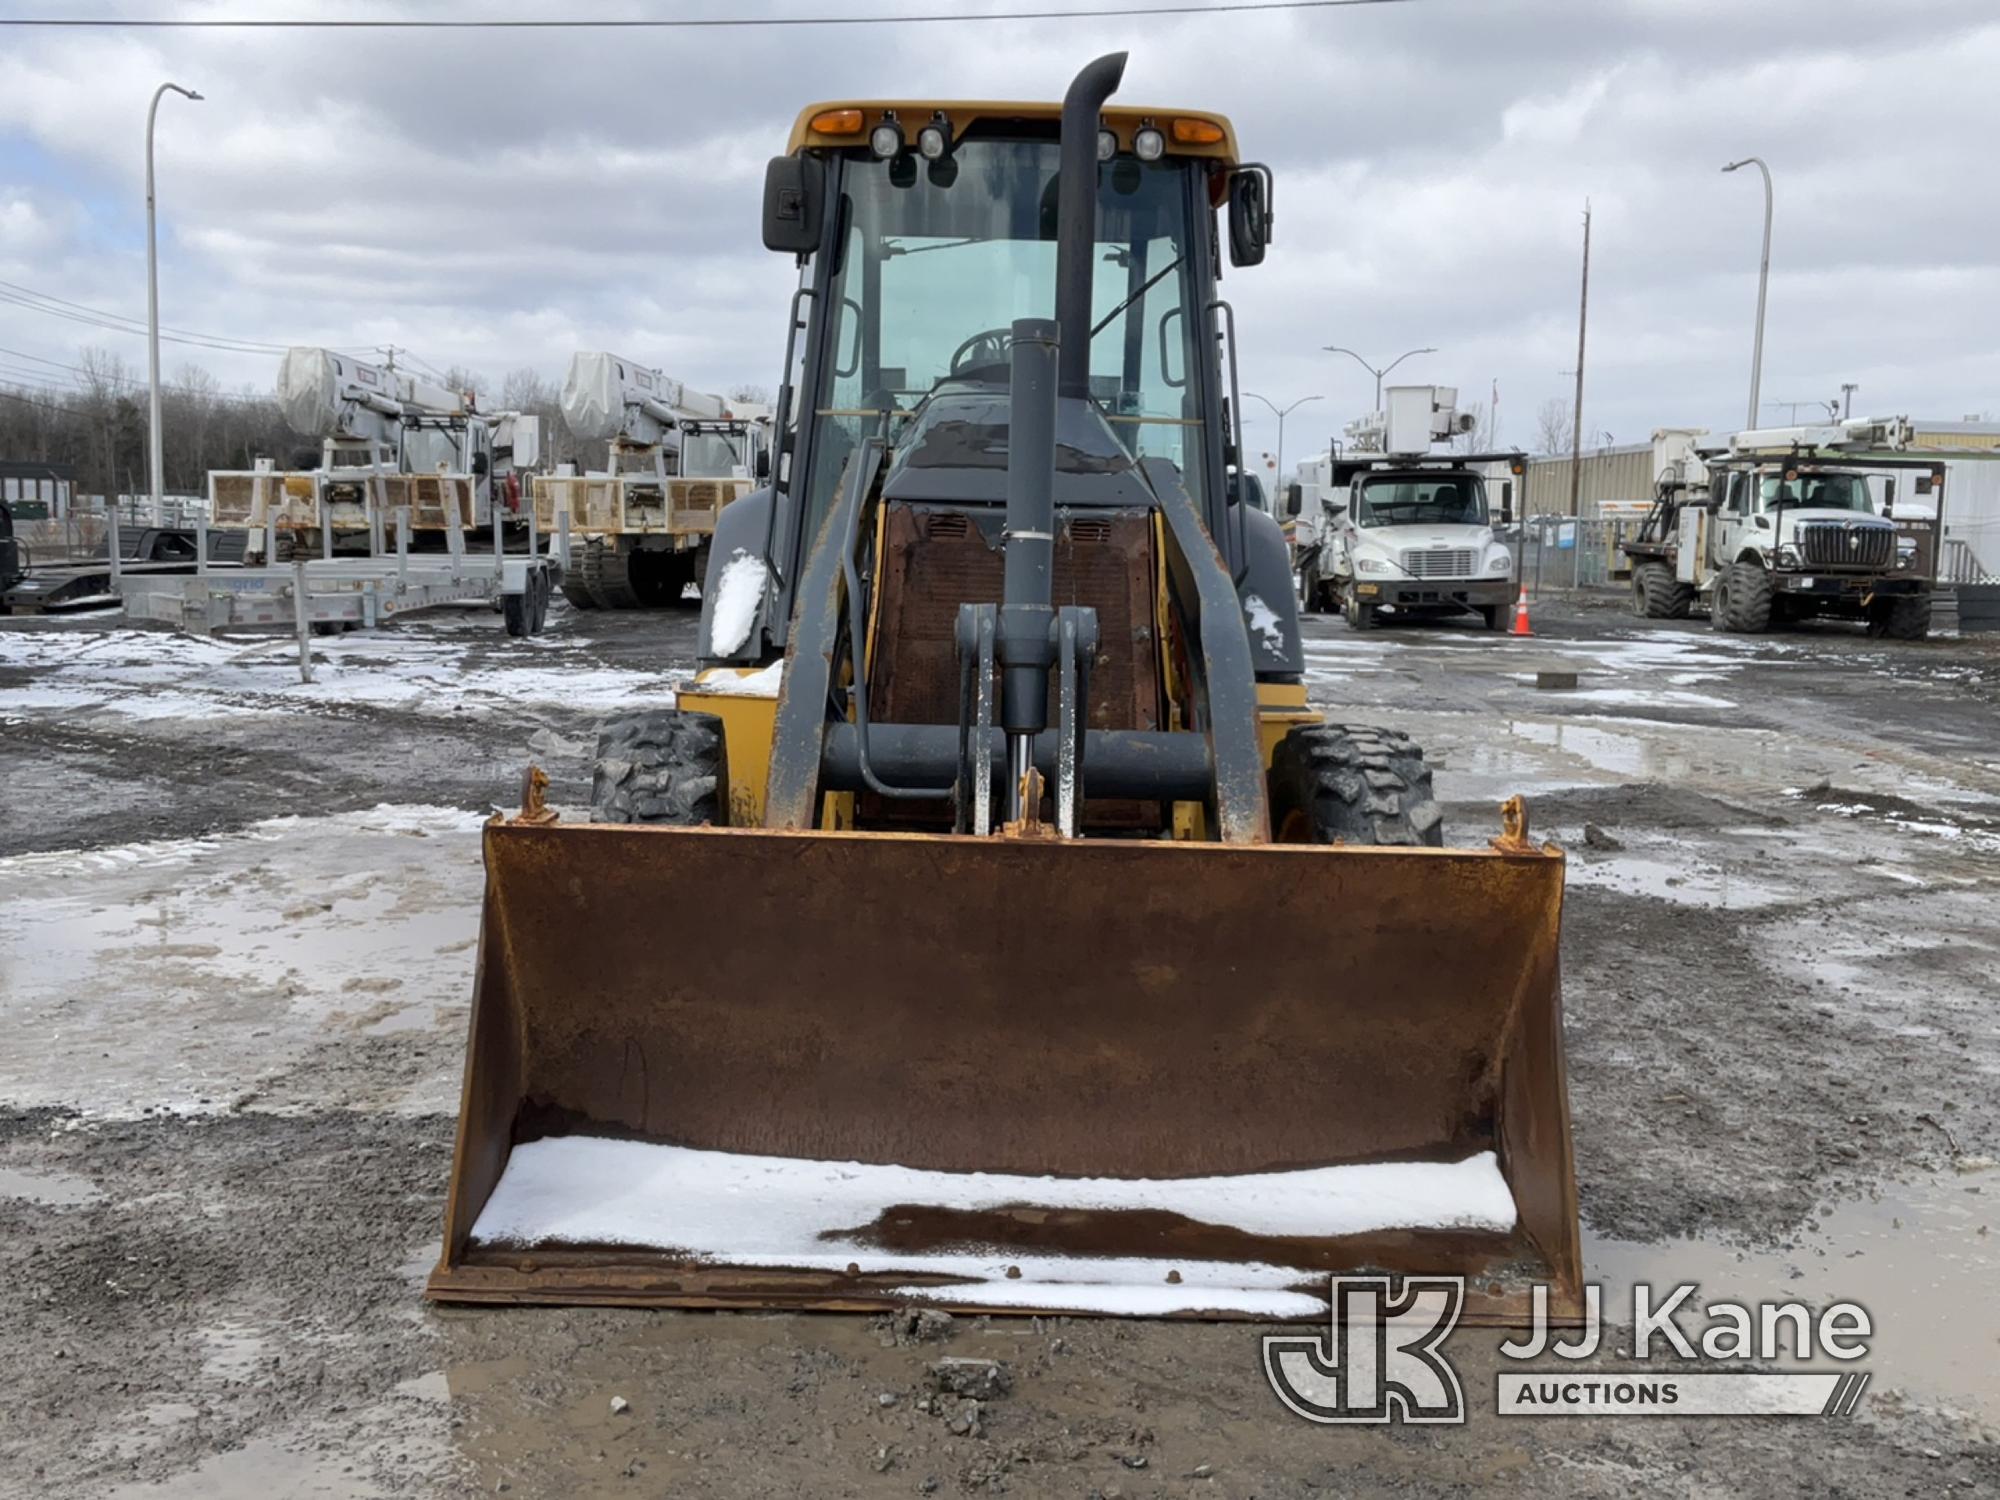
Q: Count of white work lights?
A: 4